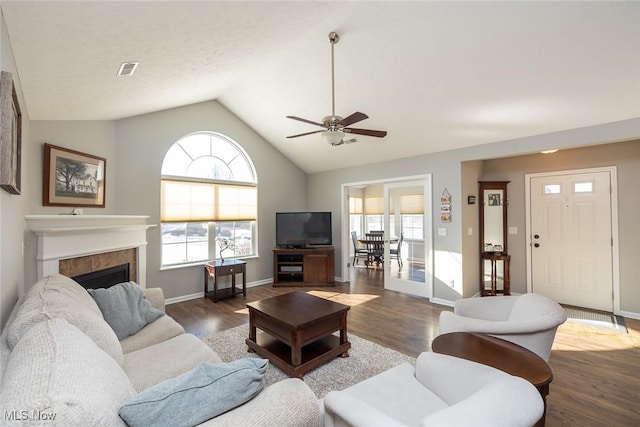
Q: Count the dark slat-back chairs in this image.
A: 4